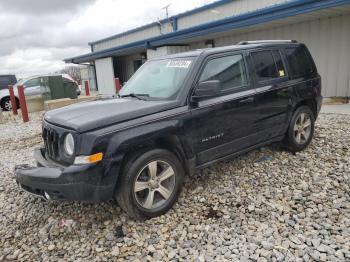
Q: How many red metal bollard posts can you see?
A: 4